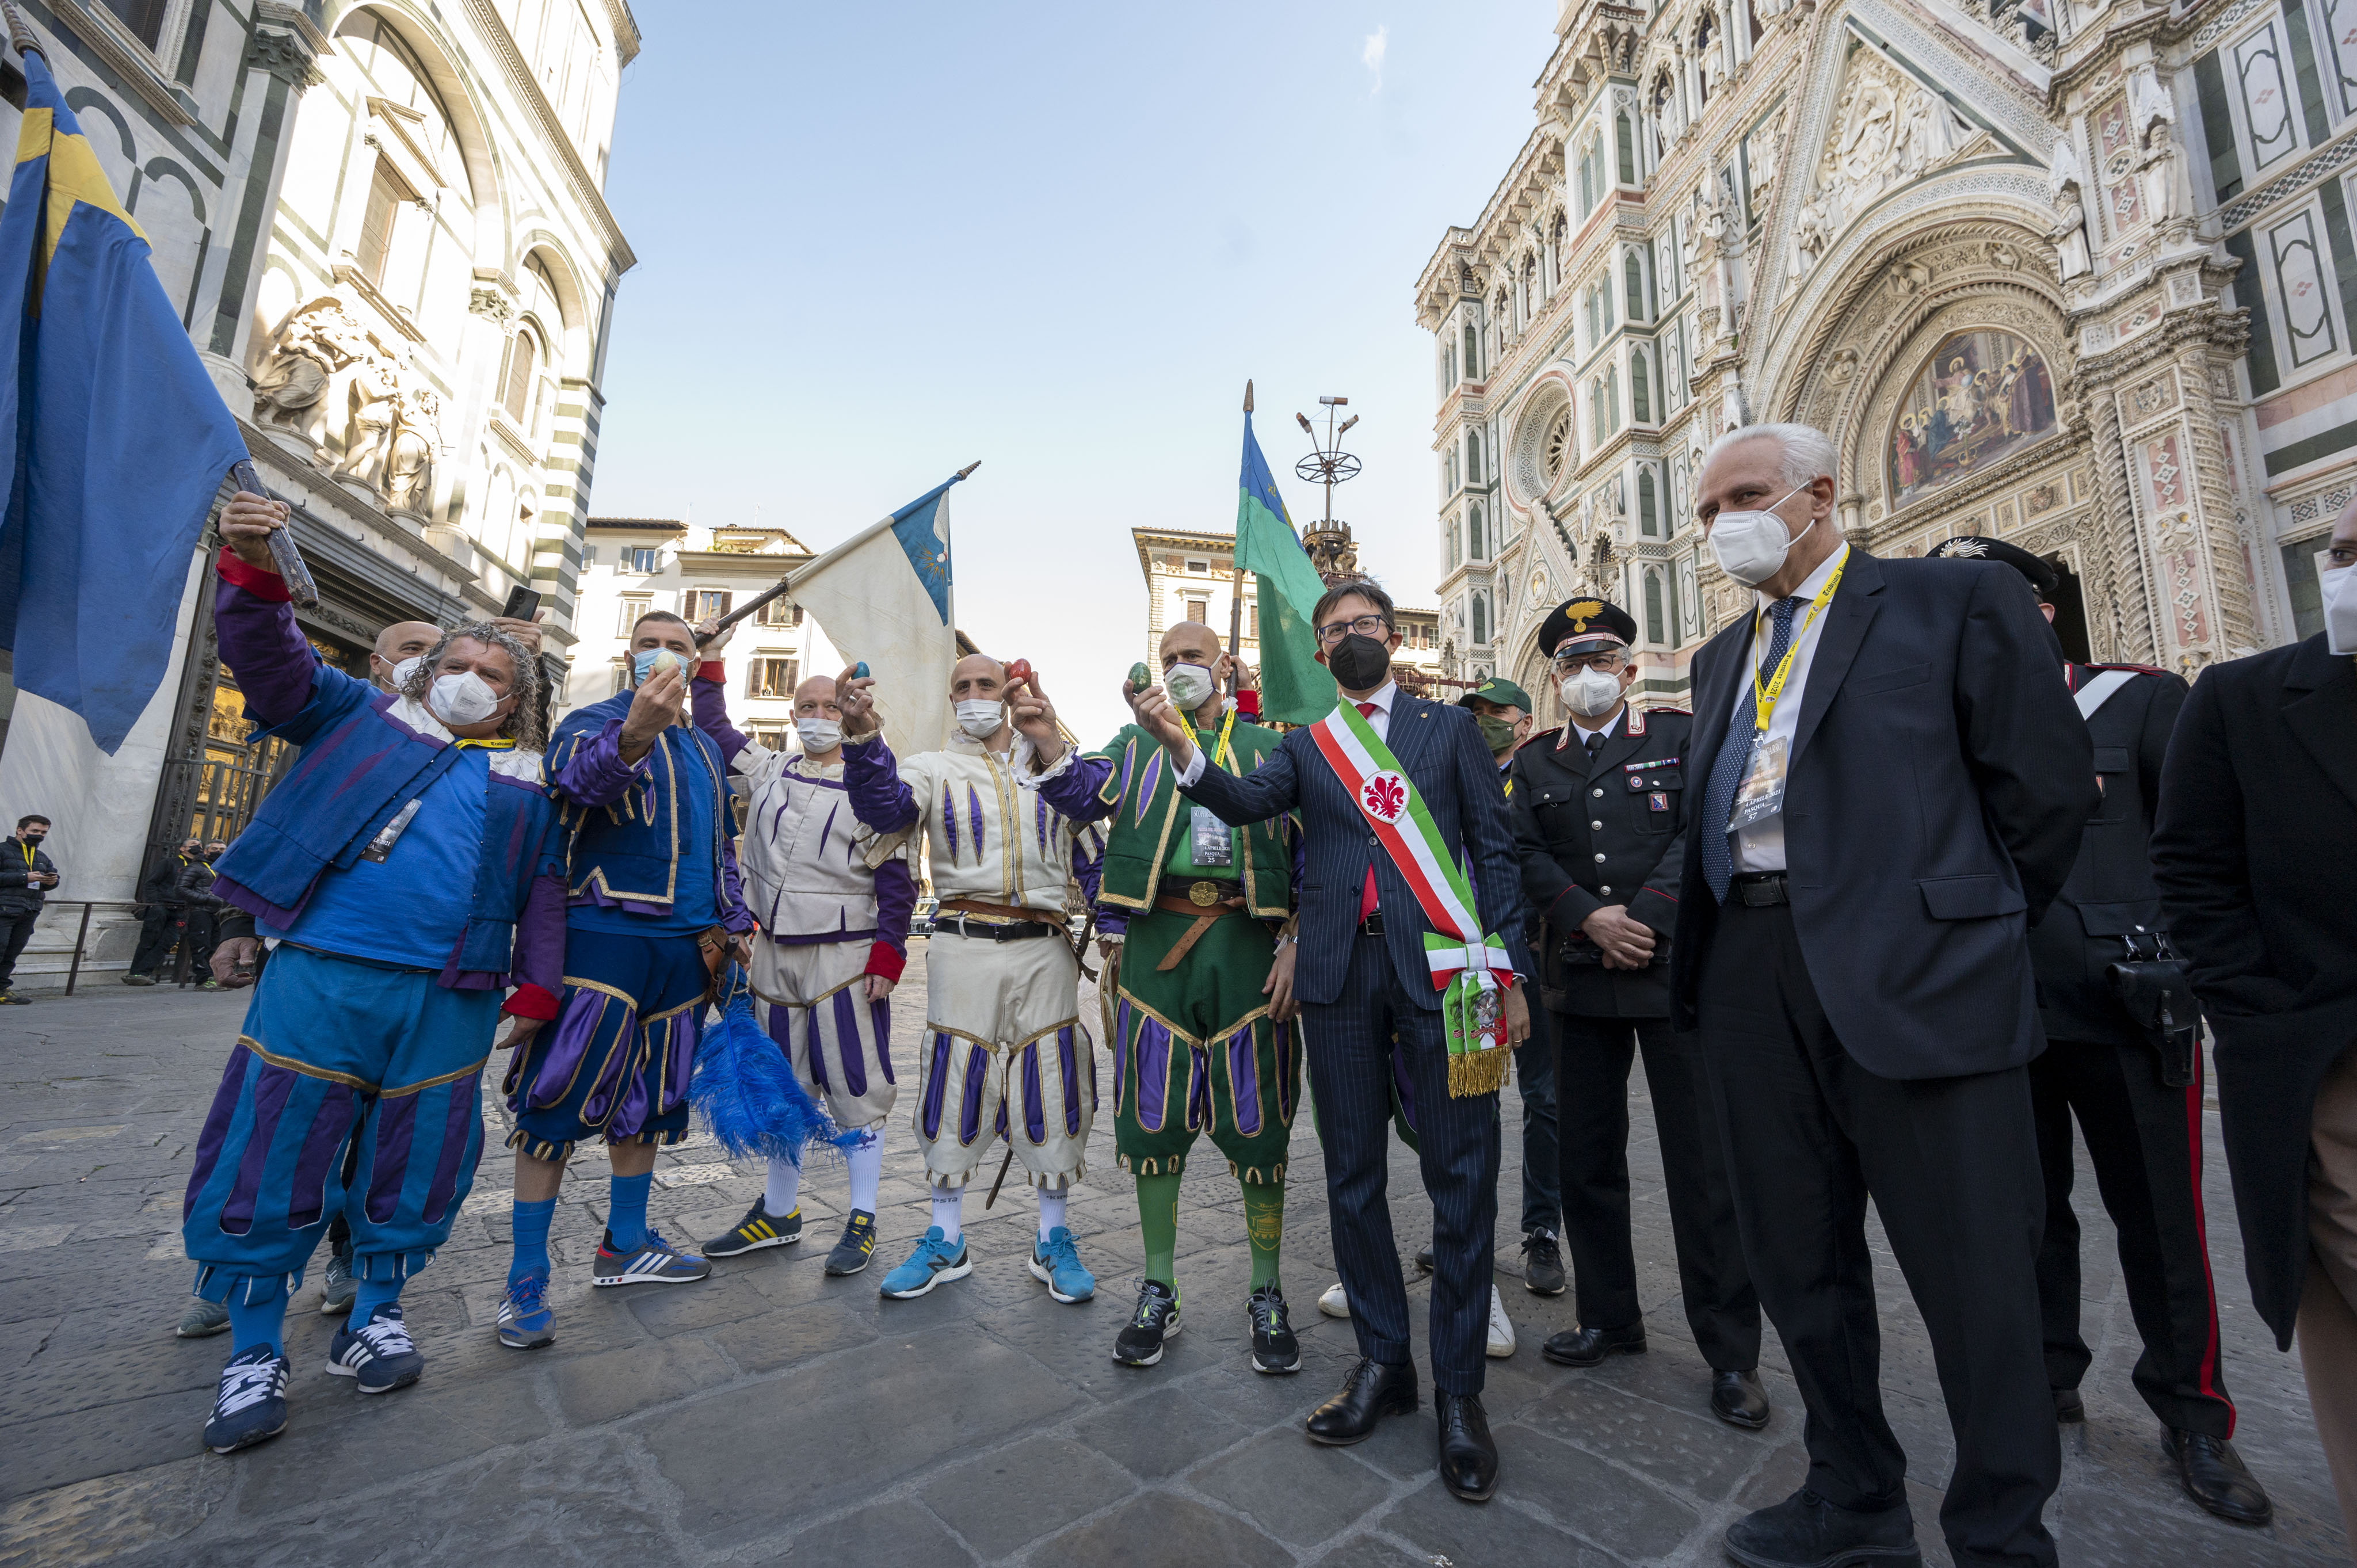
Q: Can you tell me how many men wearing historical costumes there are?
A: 5